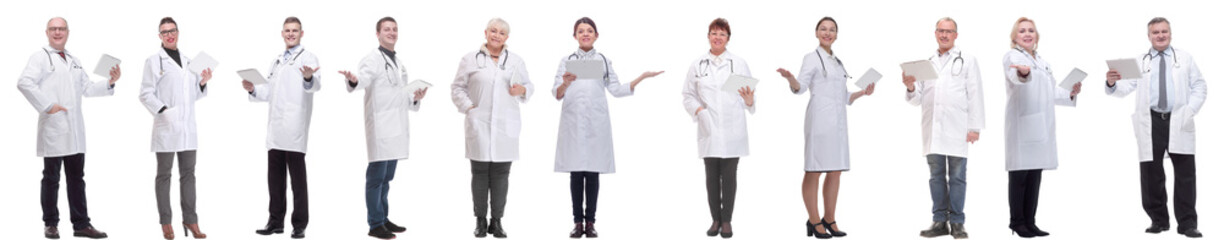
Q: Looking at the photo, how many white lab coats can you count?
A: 11